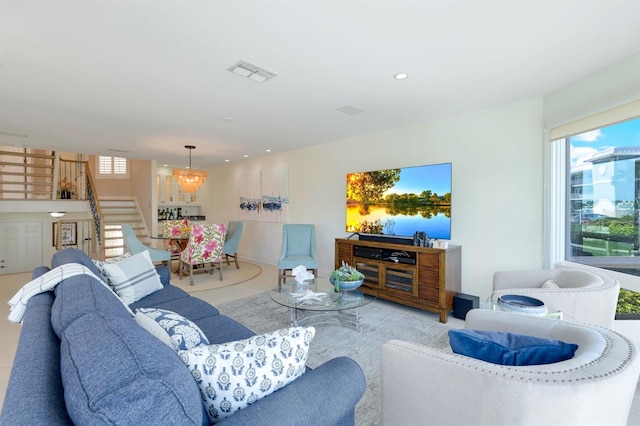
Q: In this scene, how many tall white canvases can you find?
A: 2